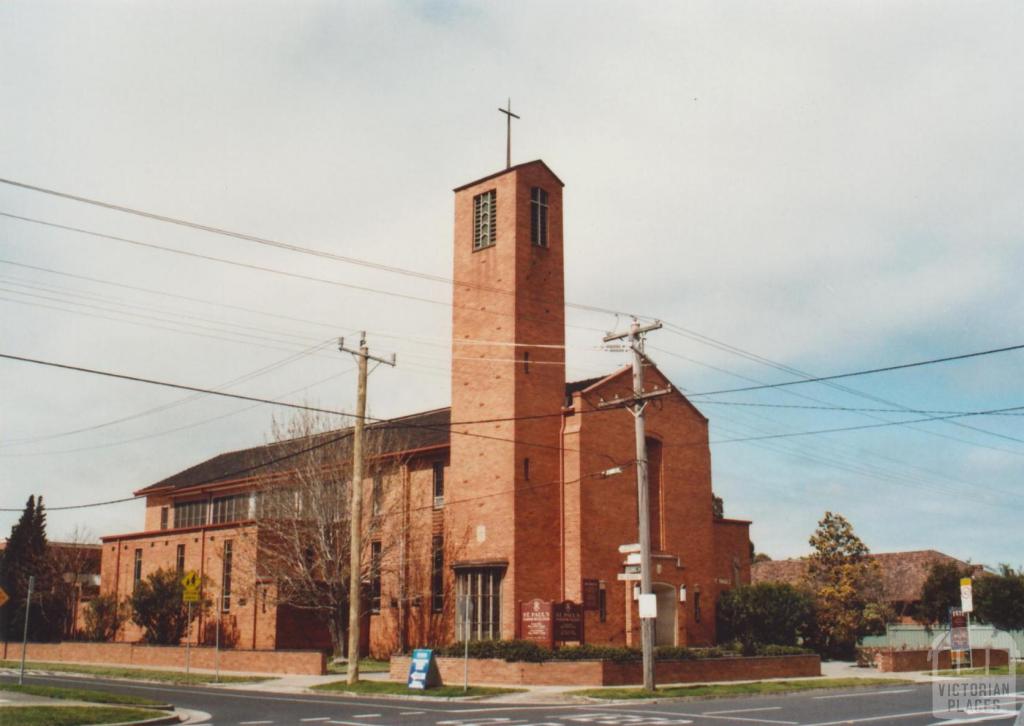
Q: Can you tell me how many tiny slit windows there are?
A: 2